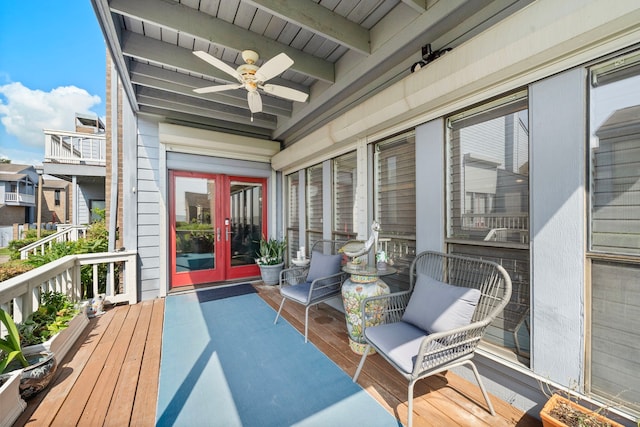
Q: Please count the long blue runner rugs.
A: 1